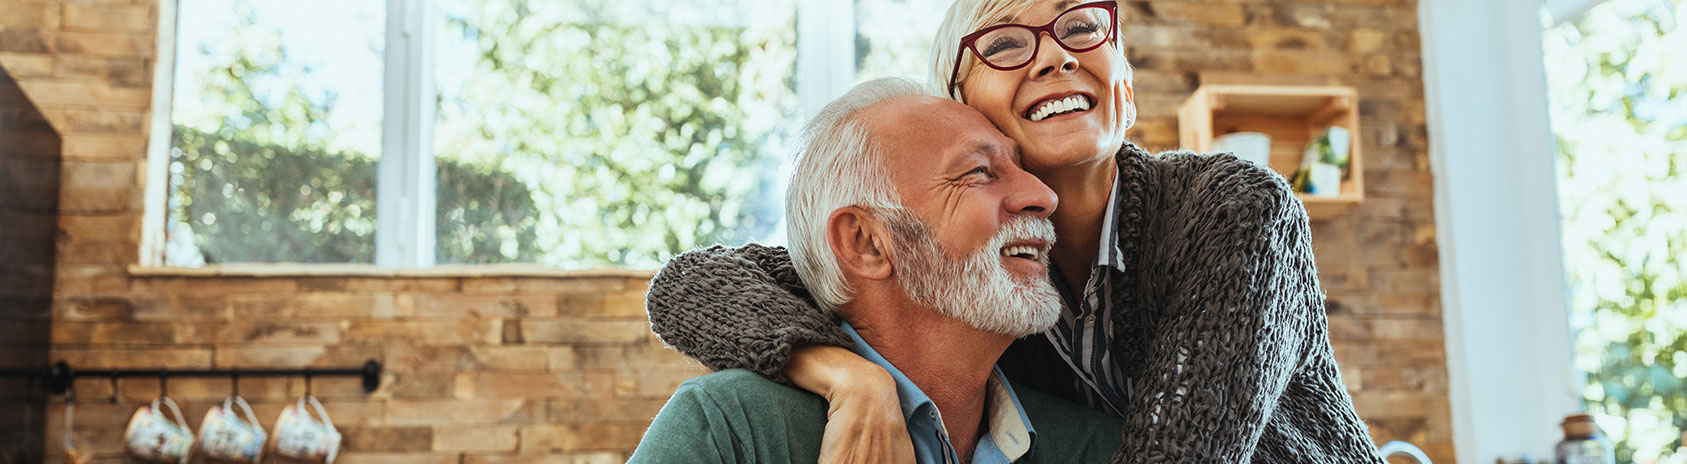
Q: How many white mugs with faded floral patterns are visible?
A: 3